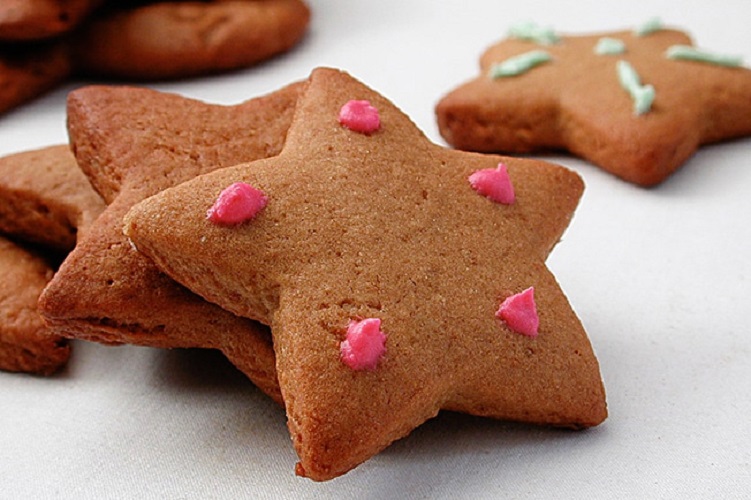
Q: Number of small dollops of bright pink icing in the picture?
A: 5